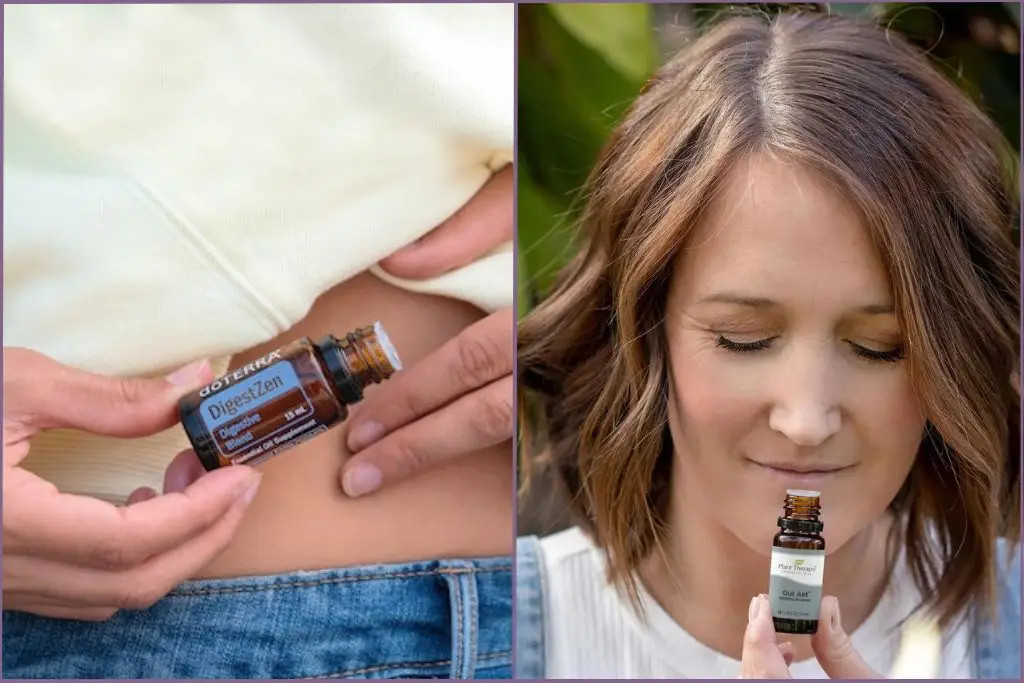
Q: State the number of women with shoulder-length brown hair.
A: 1